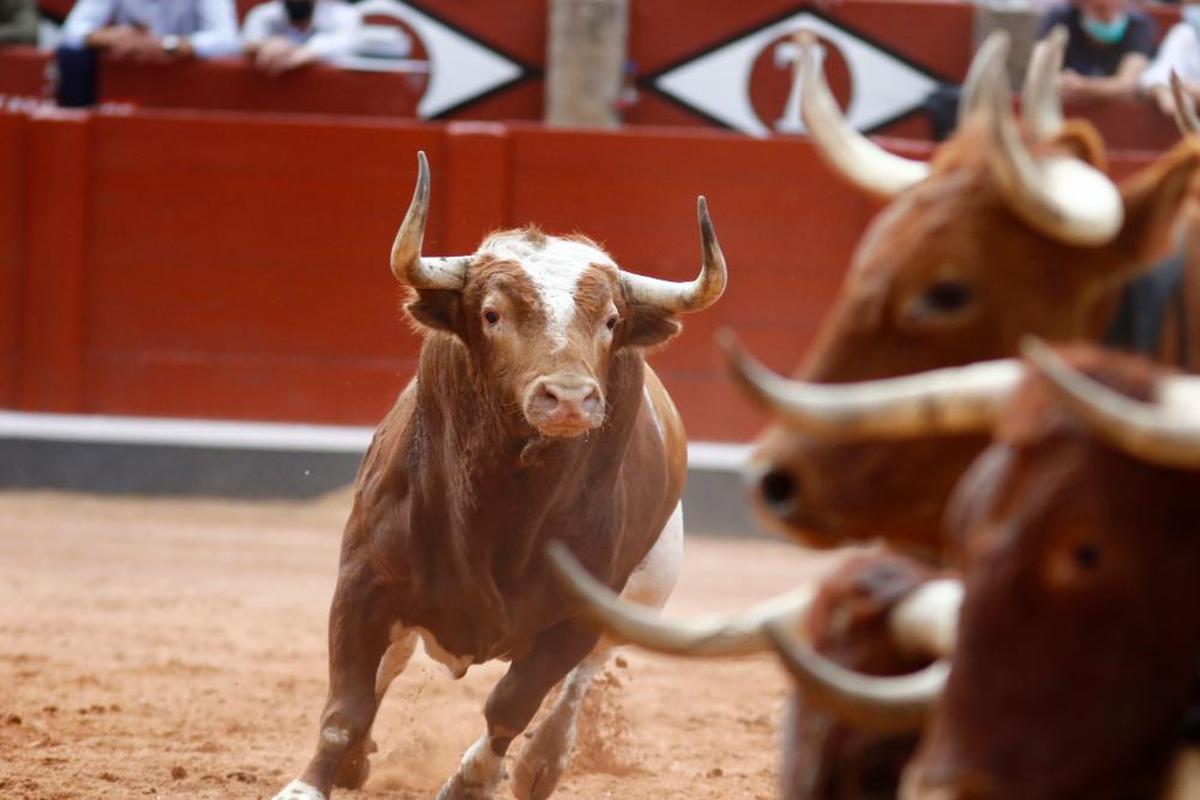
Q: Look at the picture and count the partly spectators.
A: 5